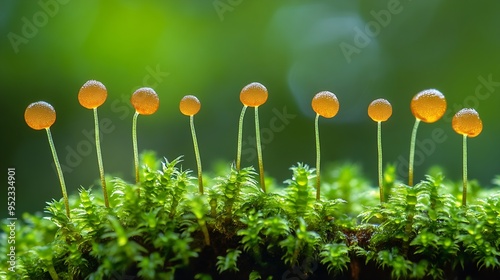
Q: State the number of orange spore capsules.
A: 9